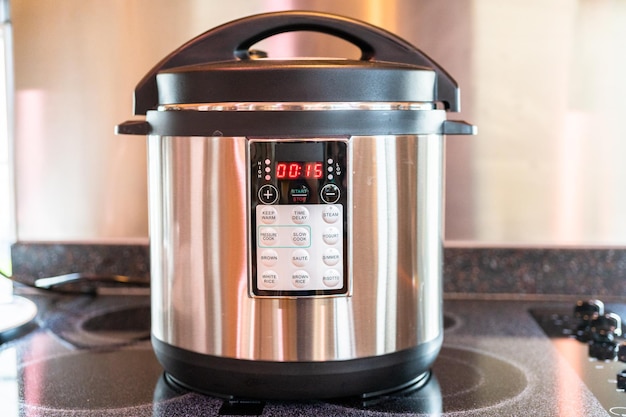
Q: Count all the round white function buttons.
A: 12